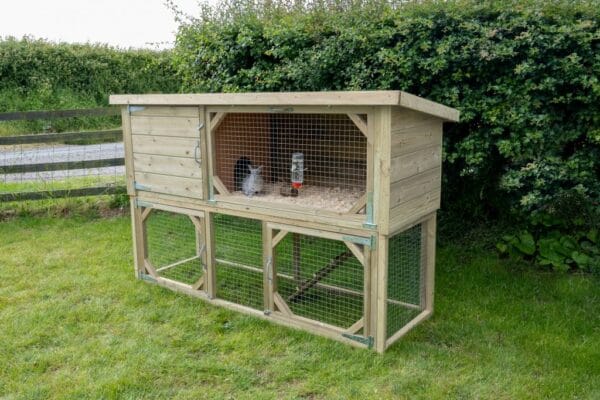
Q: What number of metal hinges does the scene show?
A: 8